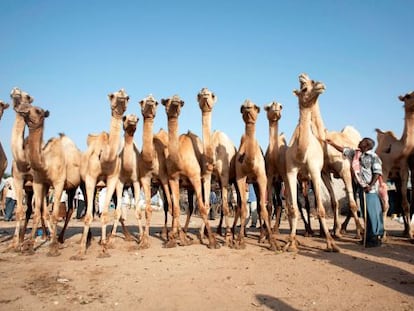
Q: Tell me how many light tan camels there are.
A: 13